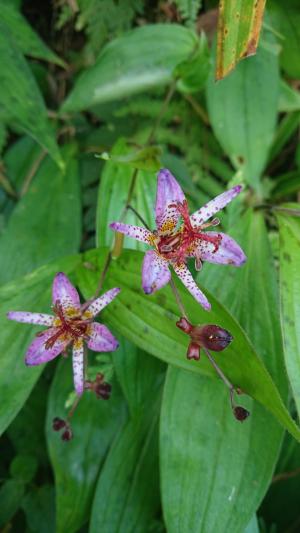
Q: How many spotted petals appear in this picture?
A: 12